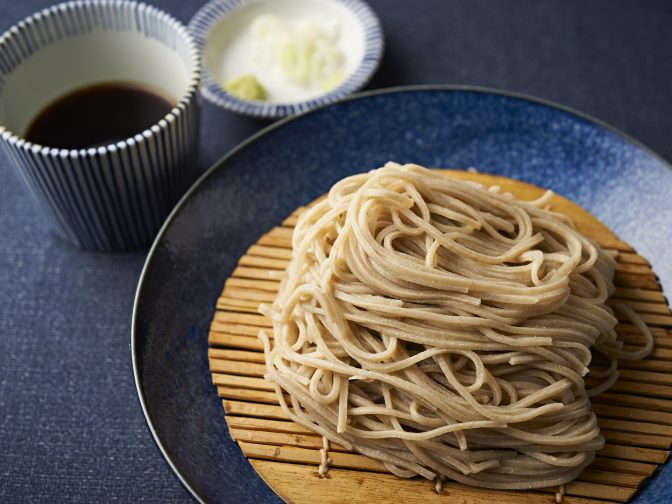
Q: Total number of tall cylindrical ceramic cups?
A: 1